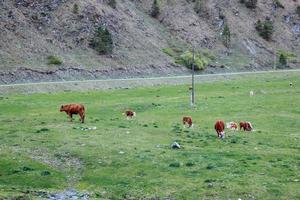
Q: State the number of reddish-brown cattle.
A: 6